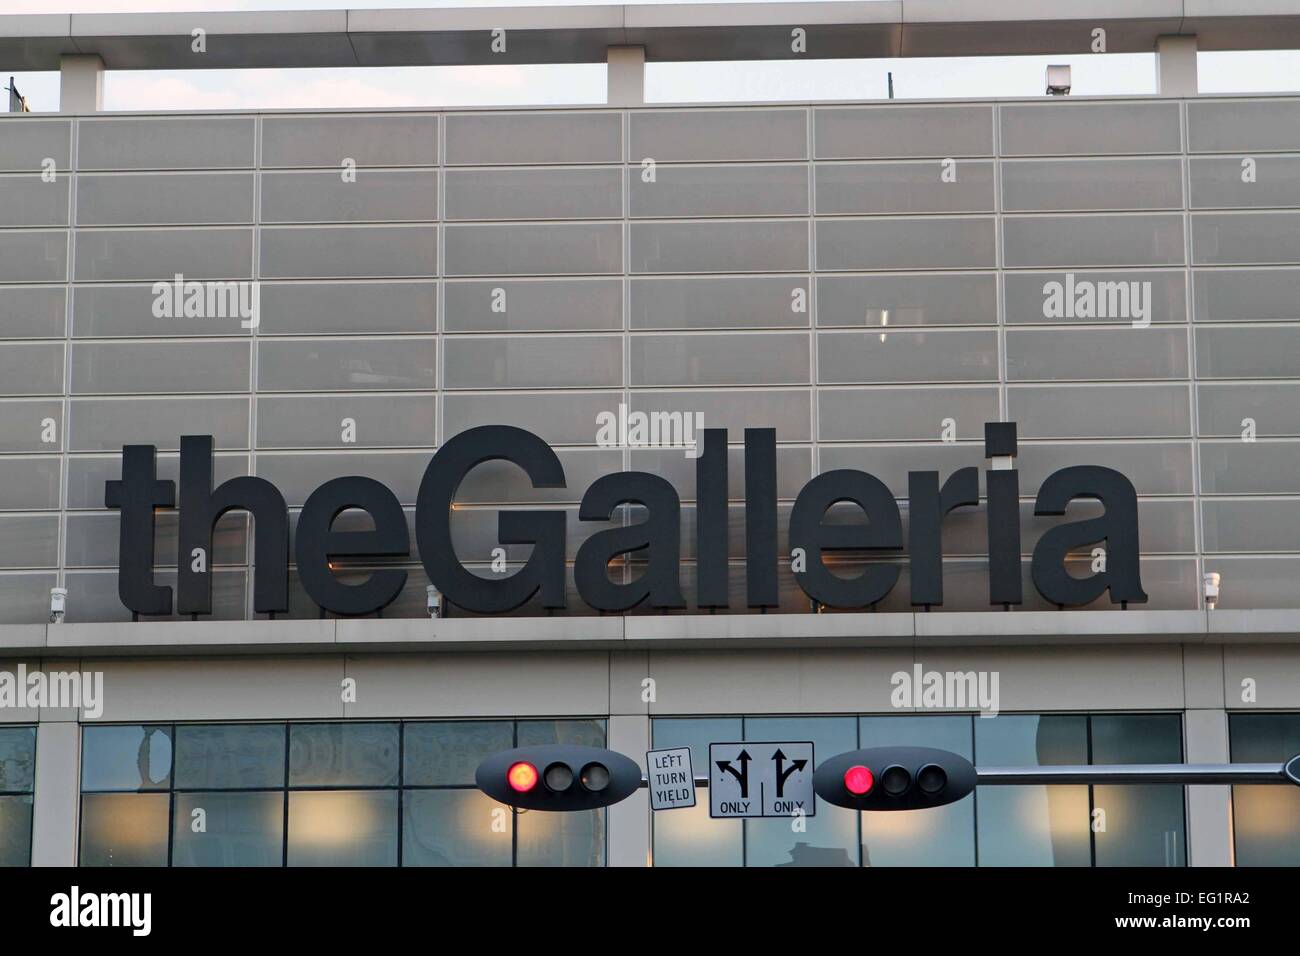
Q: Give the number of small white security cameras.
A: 3